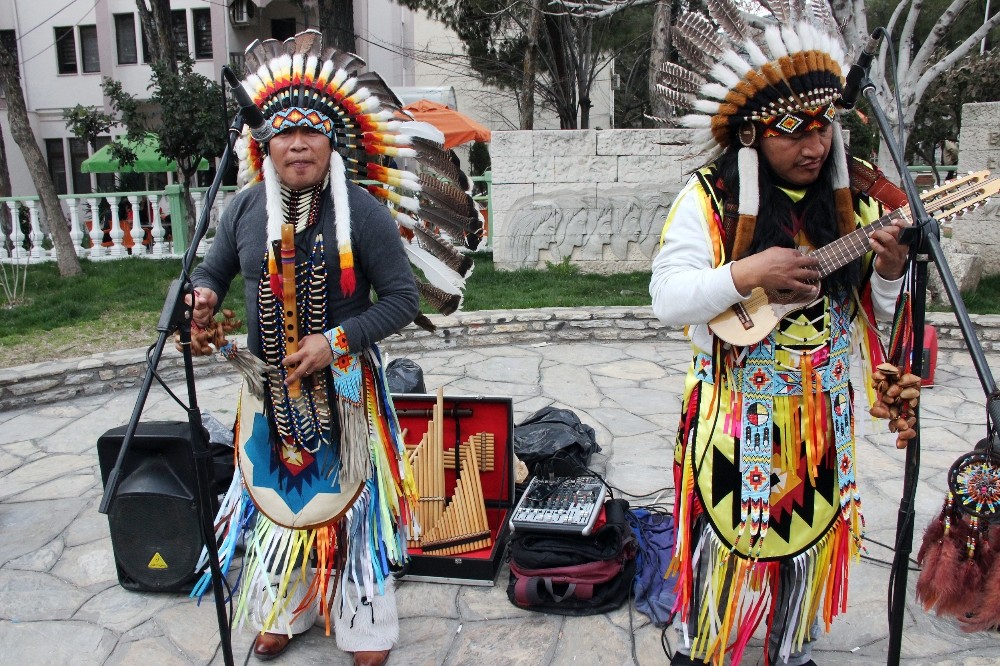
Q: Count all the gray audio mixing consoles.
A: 1